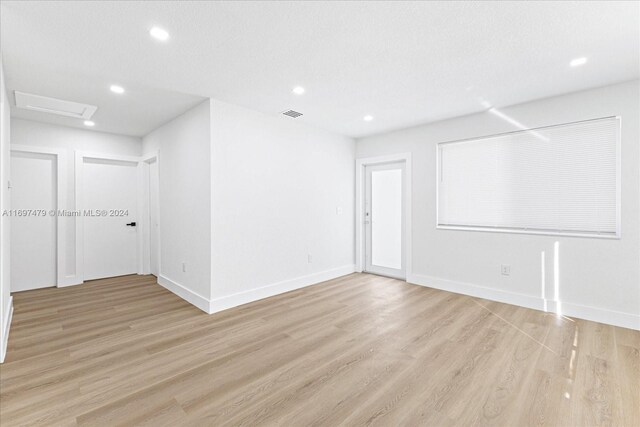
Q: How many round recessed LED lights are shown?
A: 6